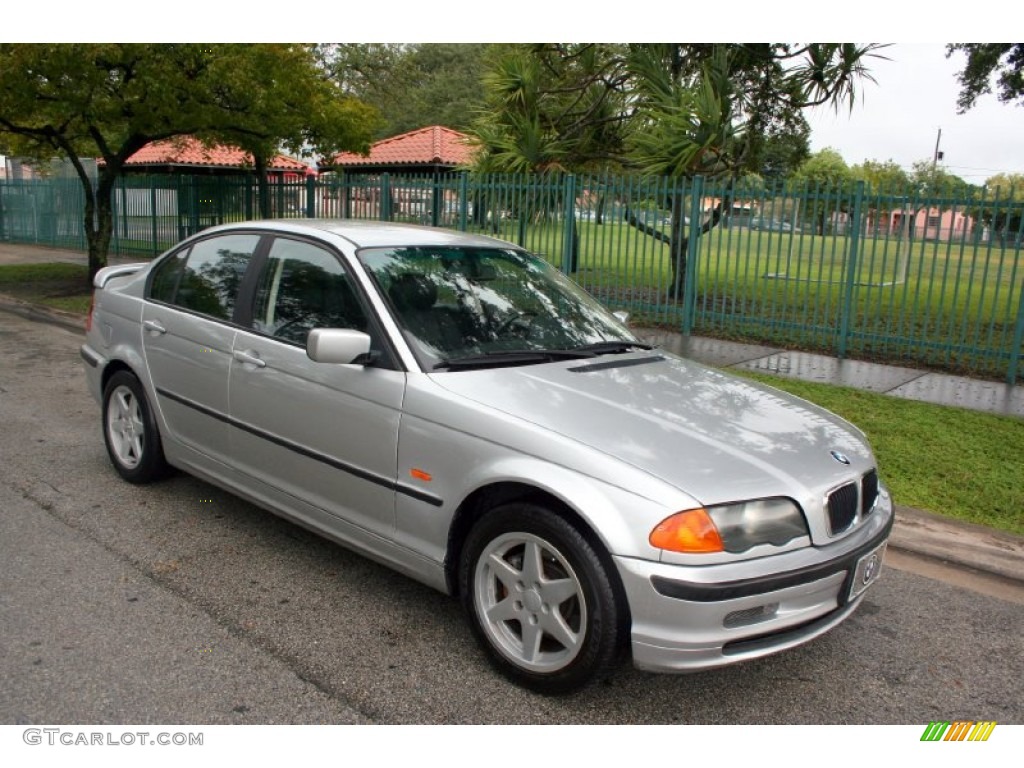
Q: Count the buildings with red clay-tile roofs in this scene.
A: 2